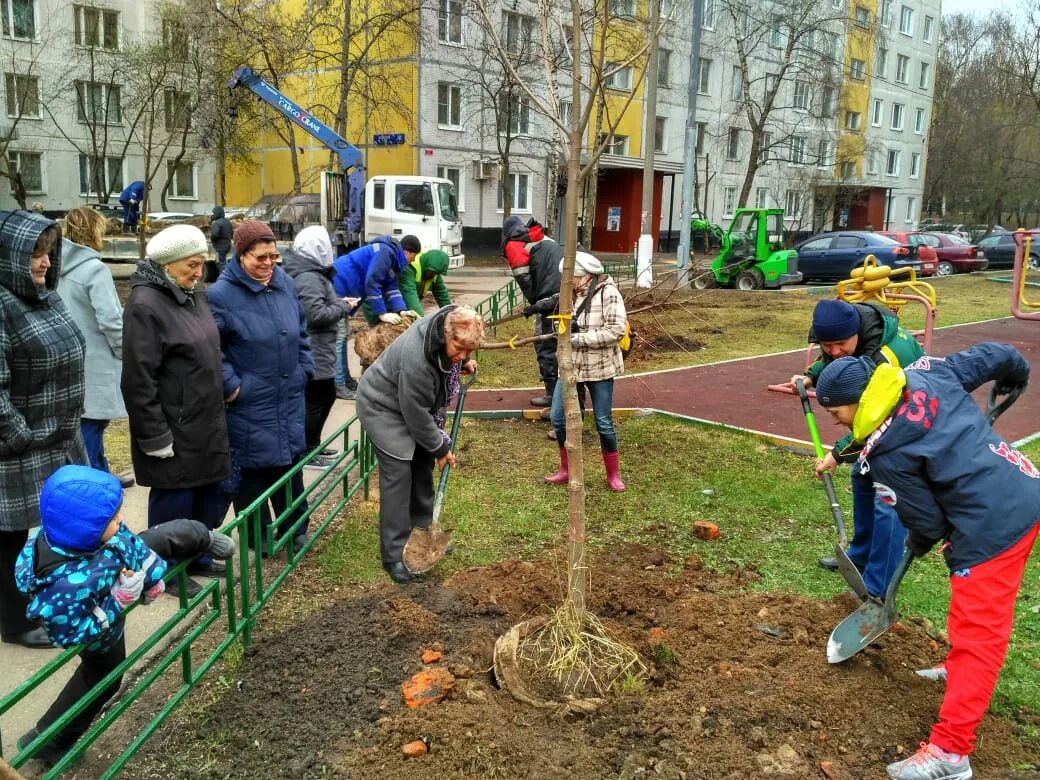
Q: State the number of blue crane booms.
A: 1